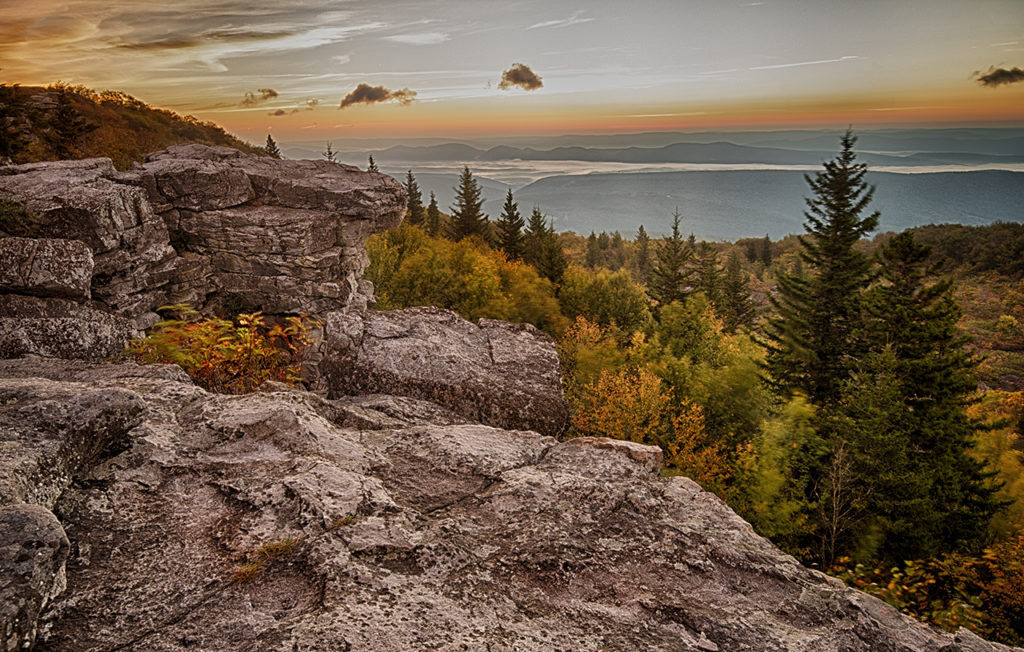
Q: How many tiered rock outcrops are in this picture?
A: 1